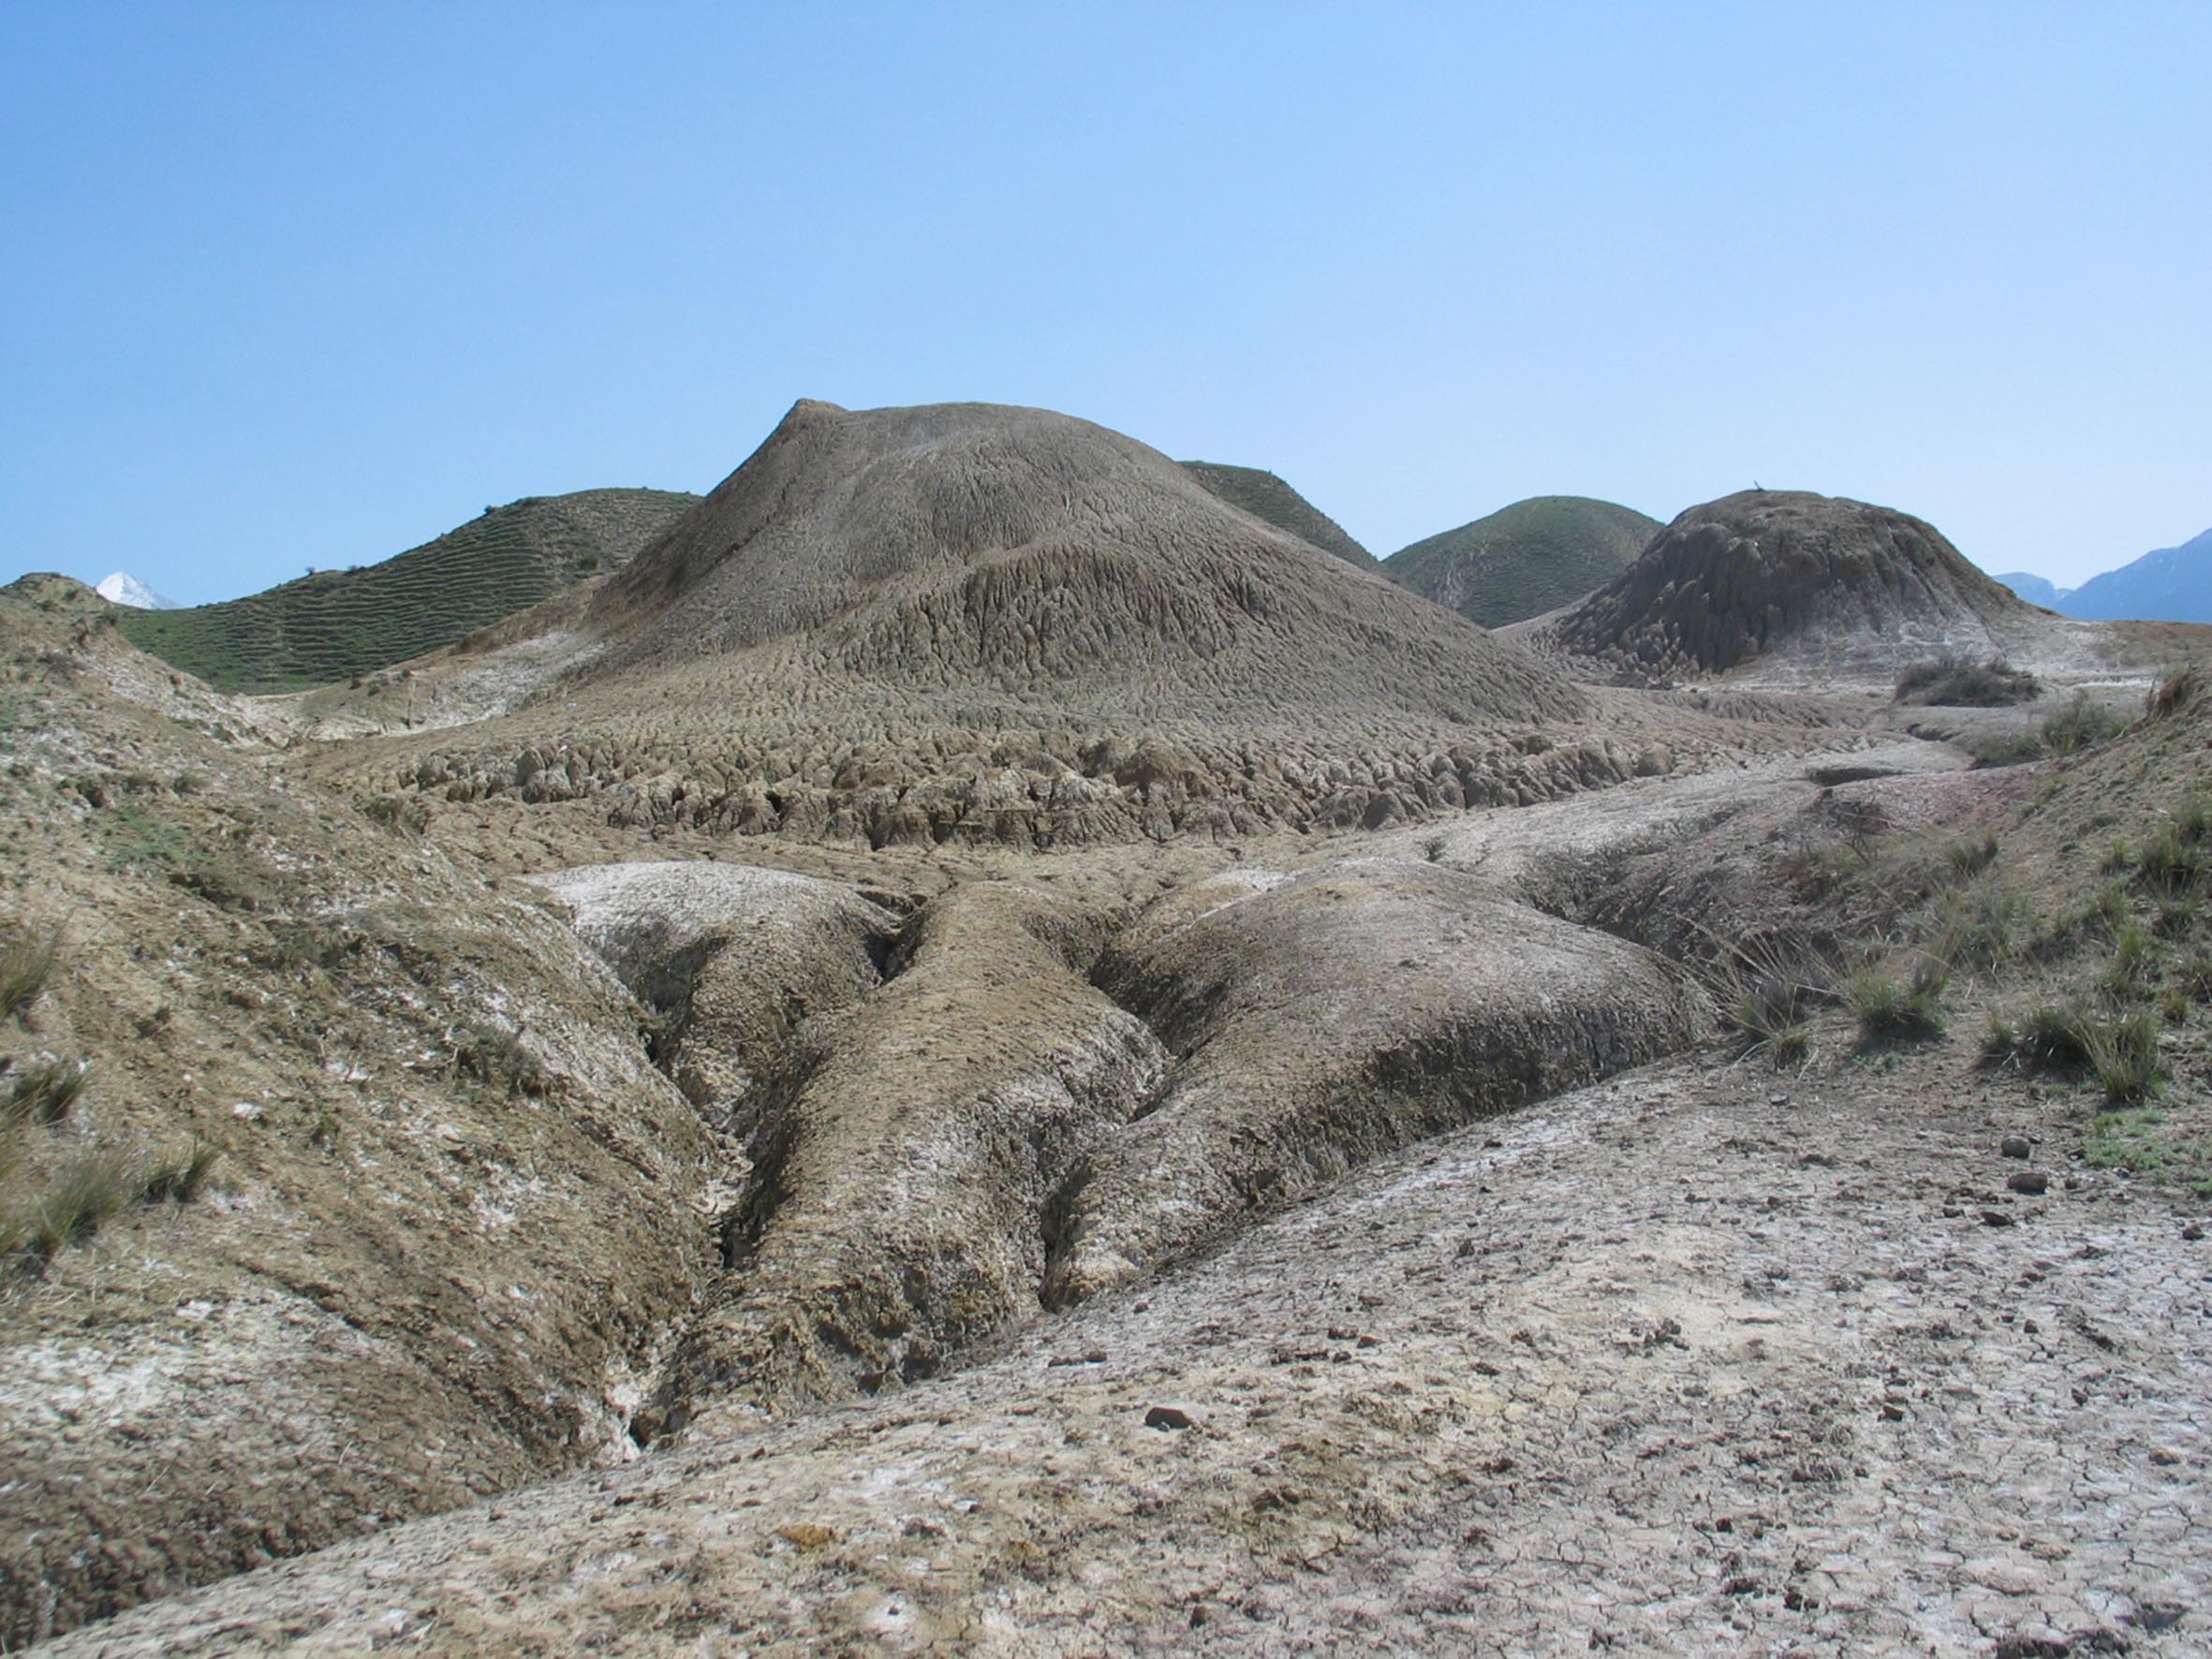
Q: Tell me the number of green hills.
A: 3